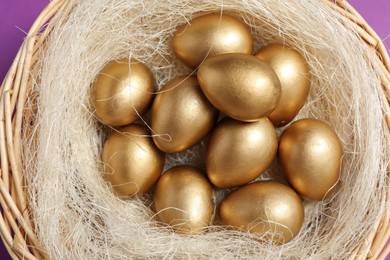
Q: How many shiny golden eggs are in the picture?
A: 10